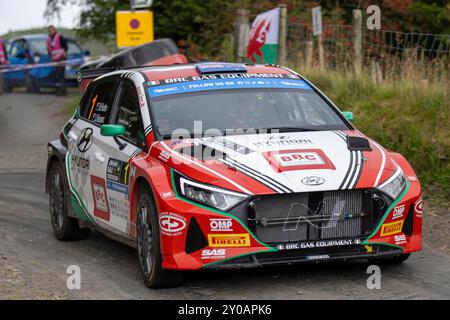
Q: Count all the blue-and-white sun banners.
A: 1